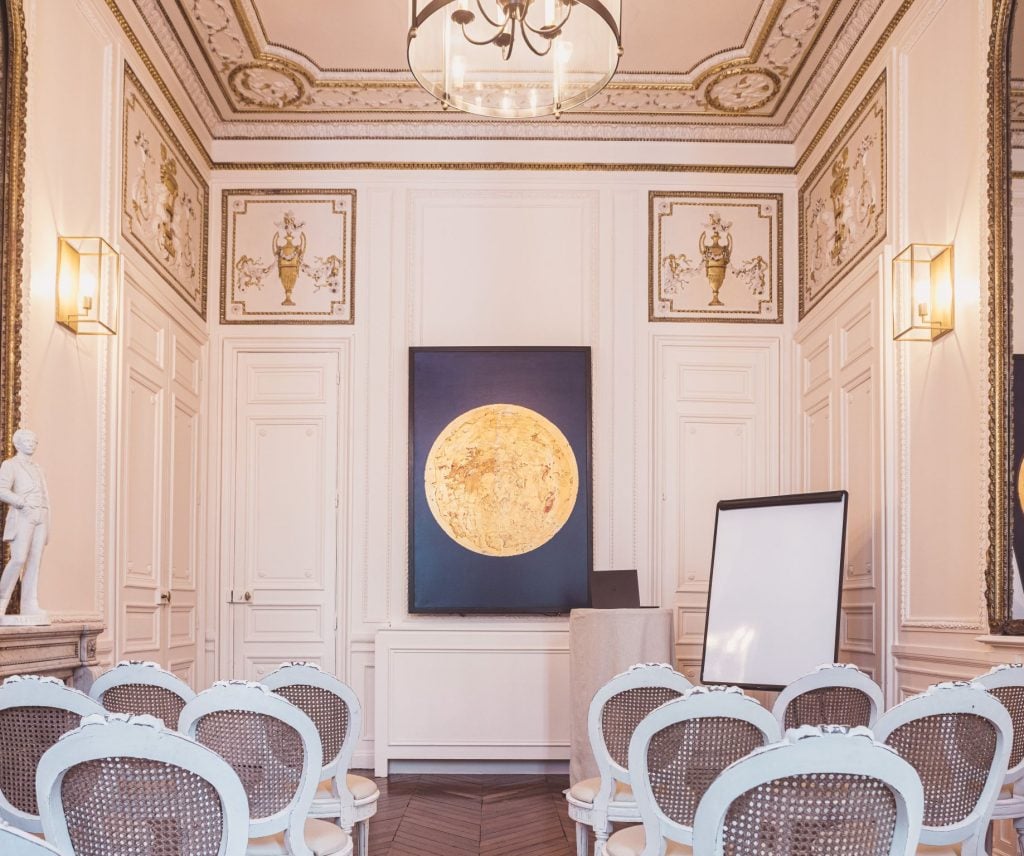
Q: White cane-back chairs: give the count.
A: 12